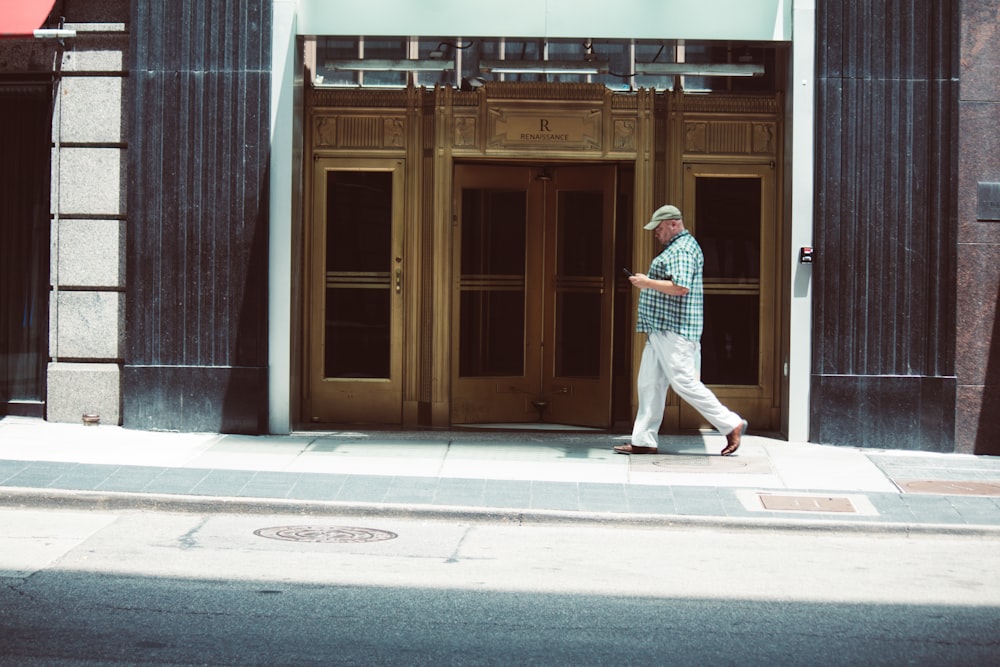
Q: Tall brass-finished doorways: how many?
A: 3